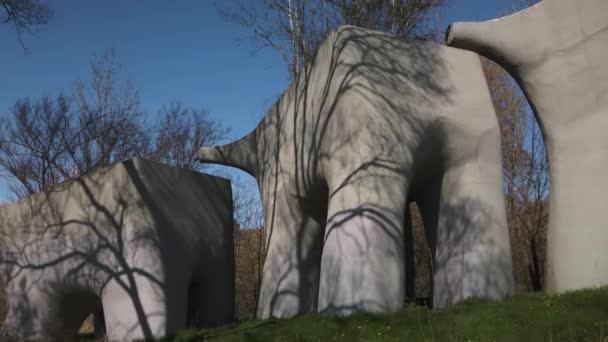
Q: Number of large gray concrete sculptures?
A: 3